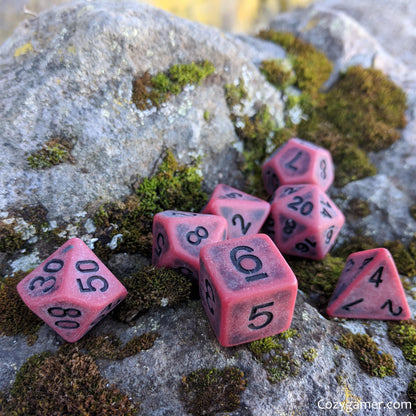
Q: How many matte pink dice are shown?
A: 7